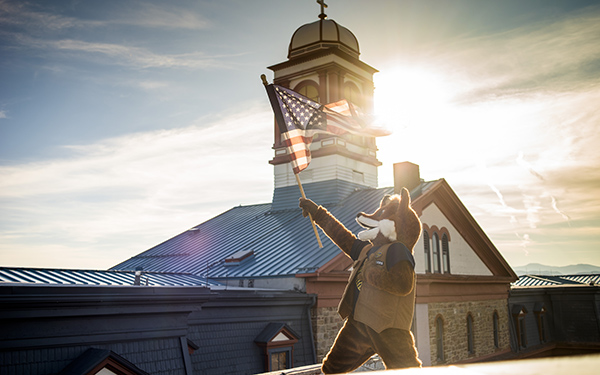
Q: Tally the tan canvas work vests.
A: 1